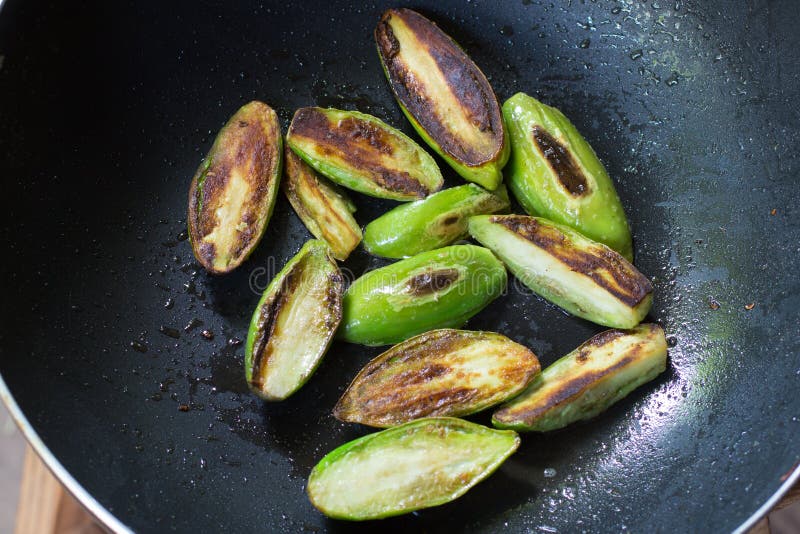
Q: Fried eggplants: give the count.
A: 12